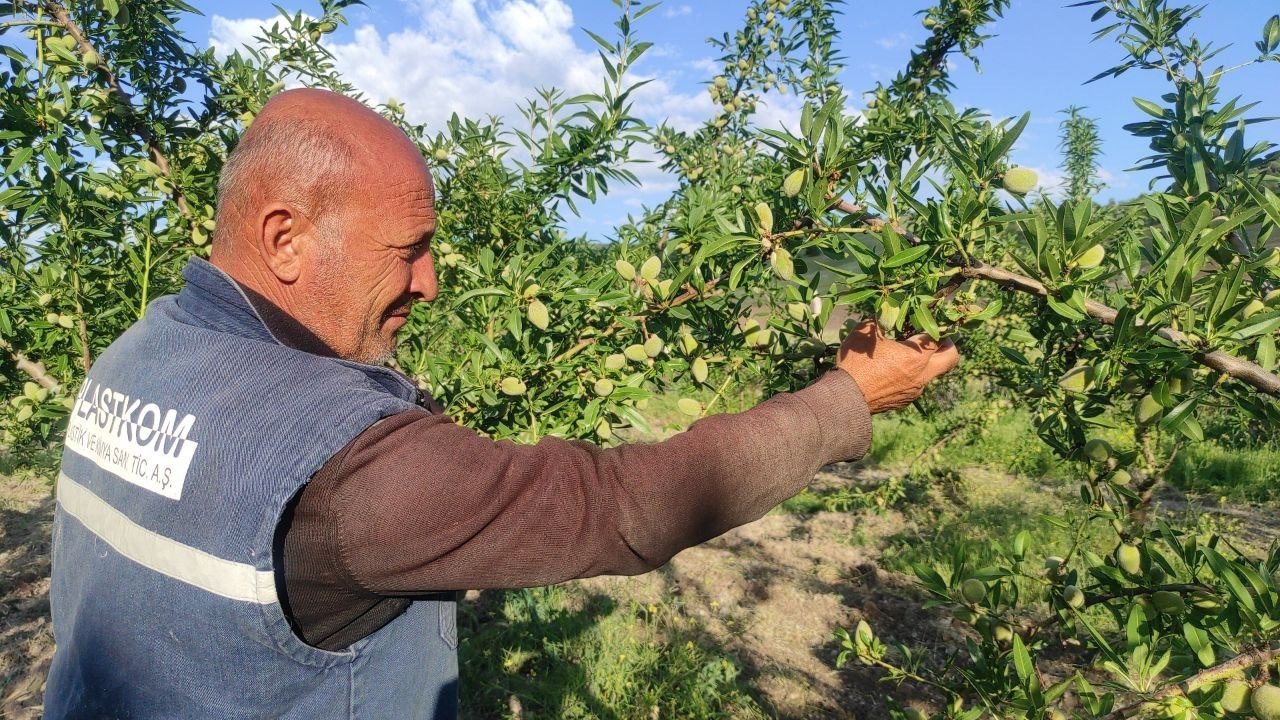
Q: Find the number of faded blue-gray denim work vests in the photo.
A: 1